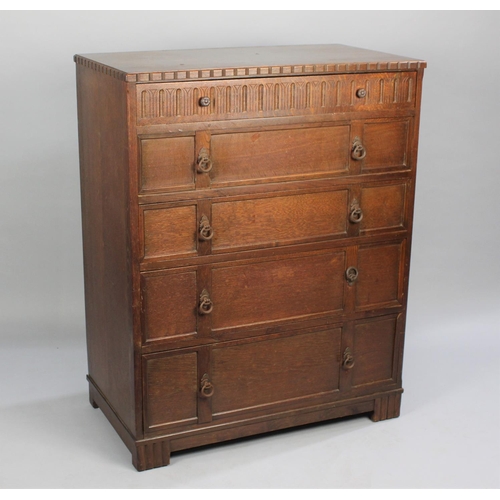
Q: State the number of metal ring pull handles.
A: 8